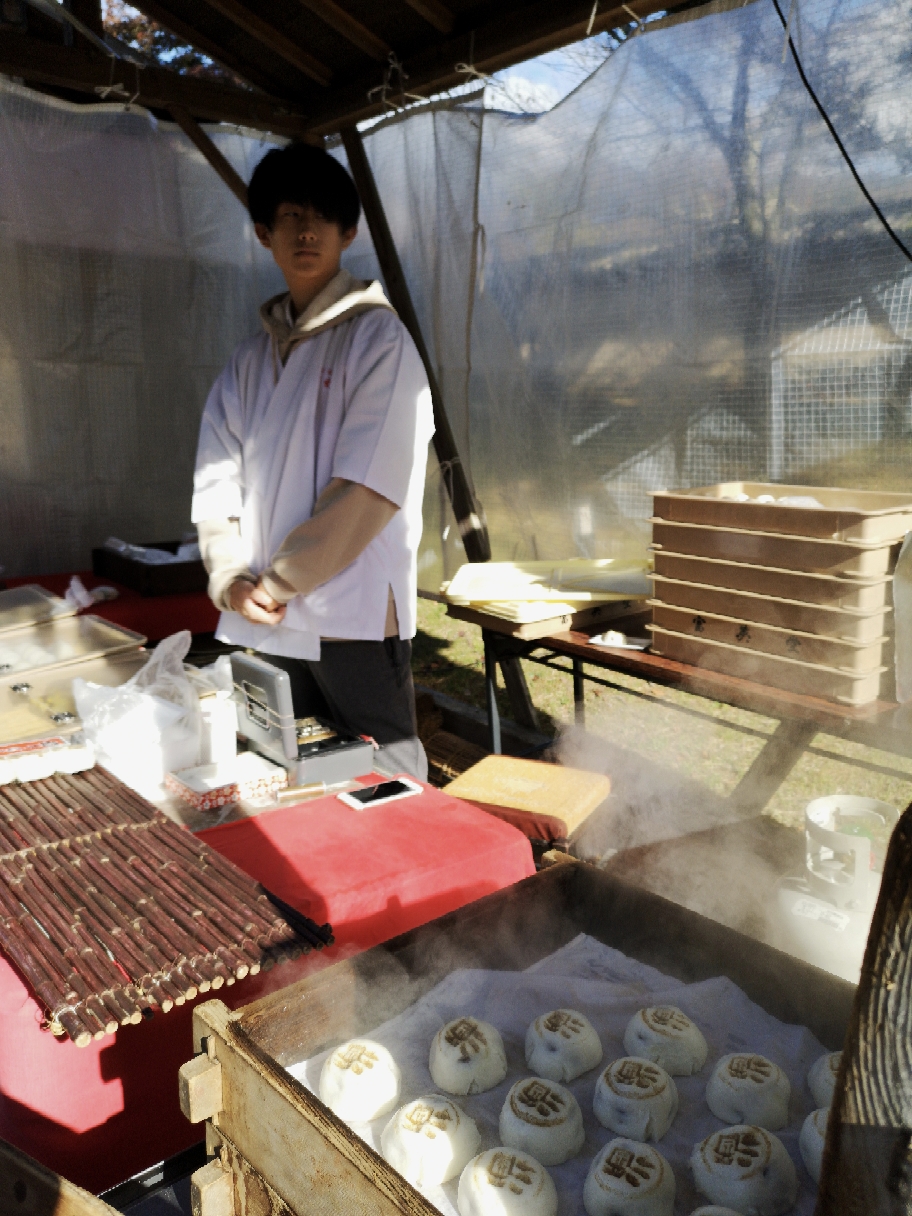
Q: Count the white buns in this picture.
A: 14